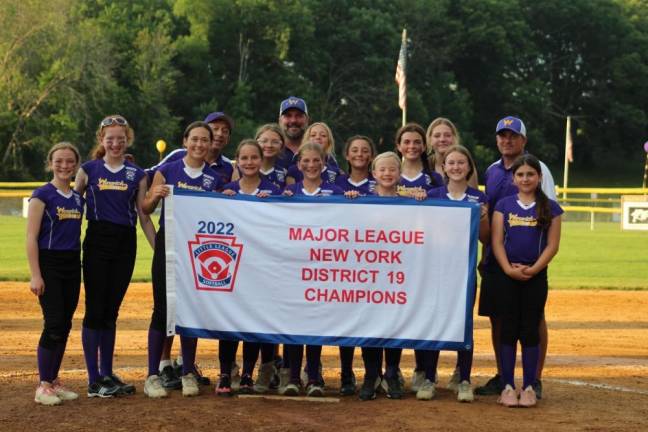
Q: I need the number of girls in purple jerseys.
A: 13